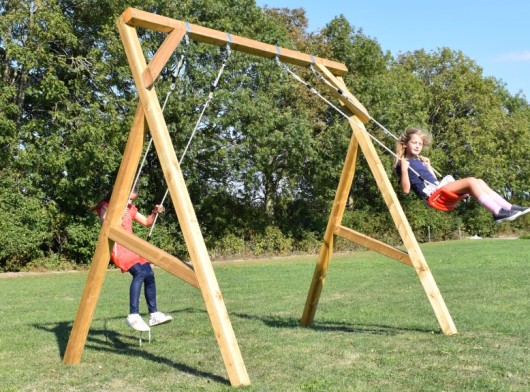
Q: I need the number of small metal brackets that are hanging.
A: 4